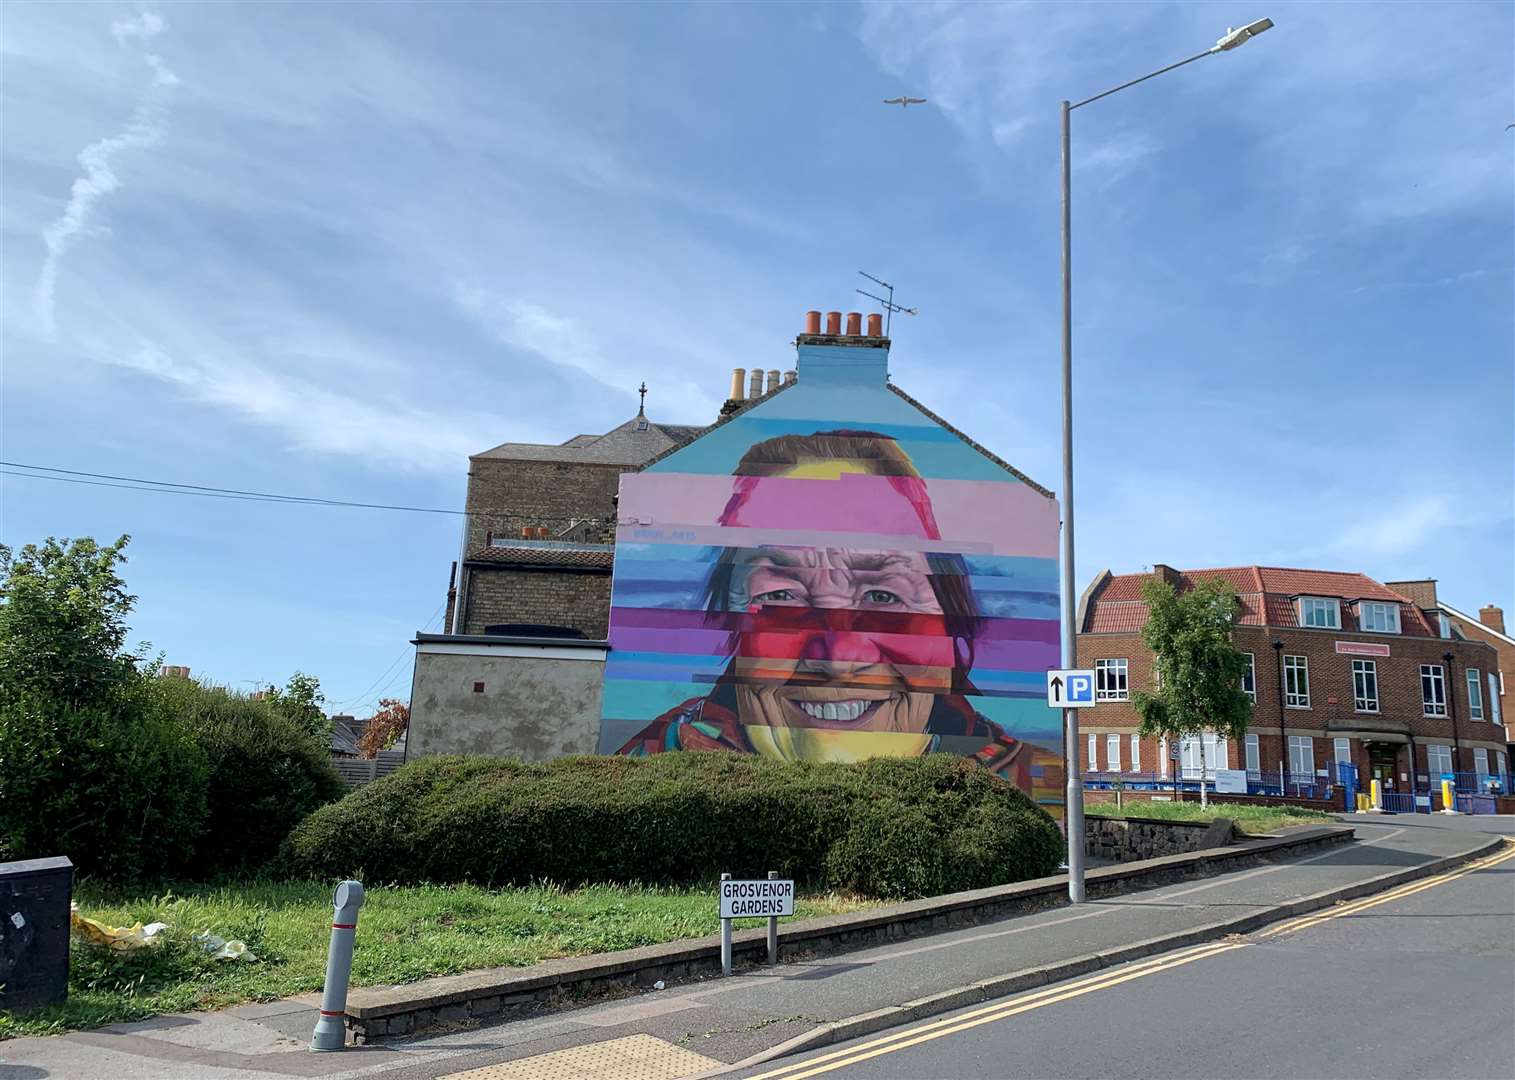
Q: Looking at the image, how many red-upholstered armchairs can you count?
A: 0